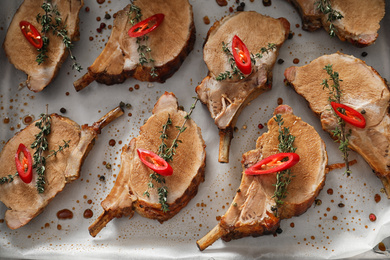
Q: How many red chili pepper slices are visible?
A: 7